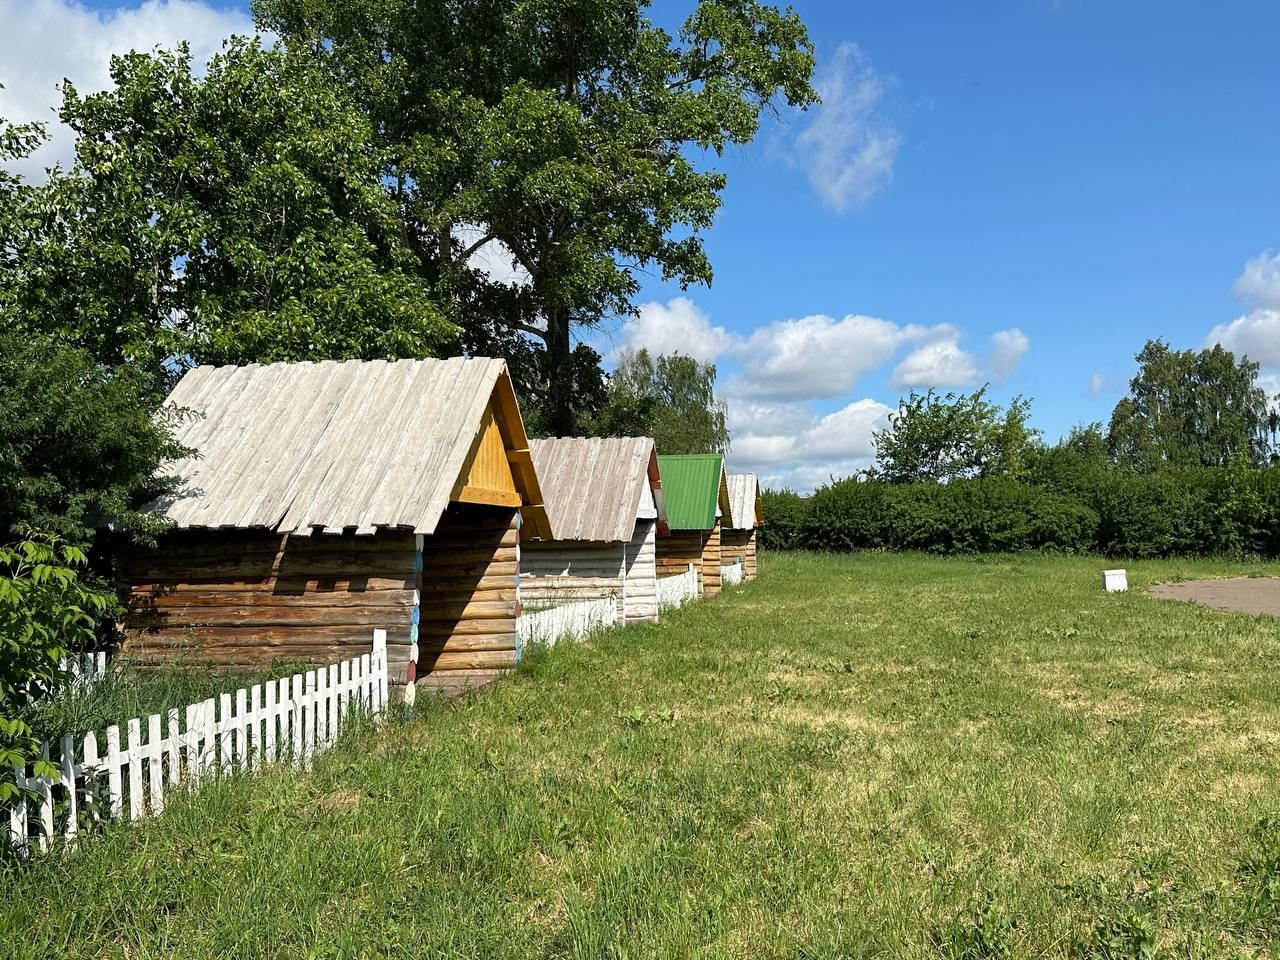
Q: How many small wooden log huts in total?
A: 4